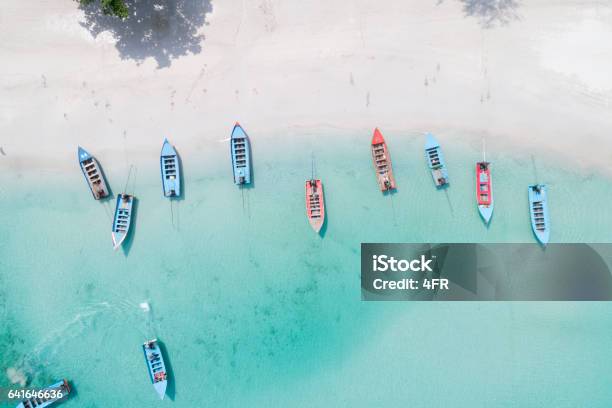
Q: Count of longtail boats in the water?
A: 11